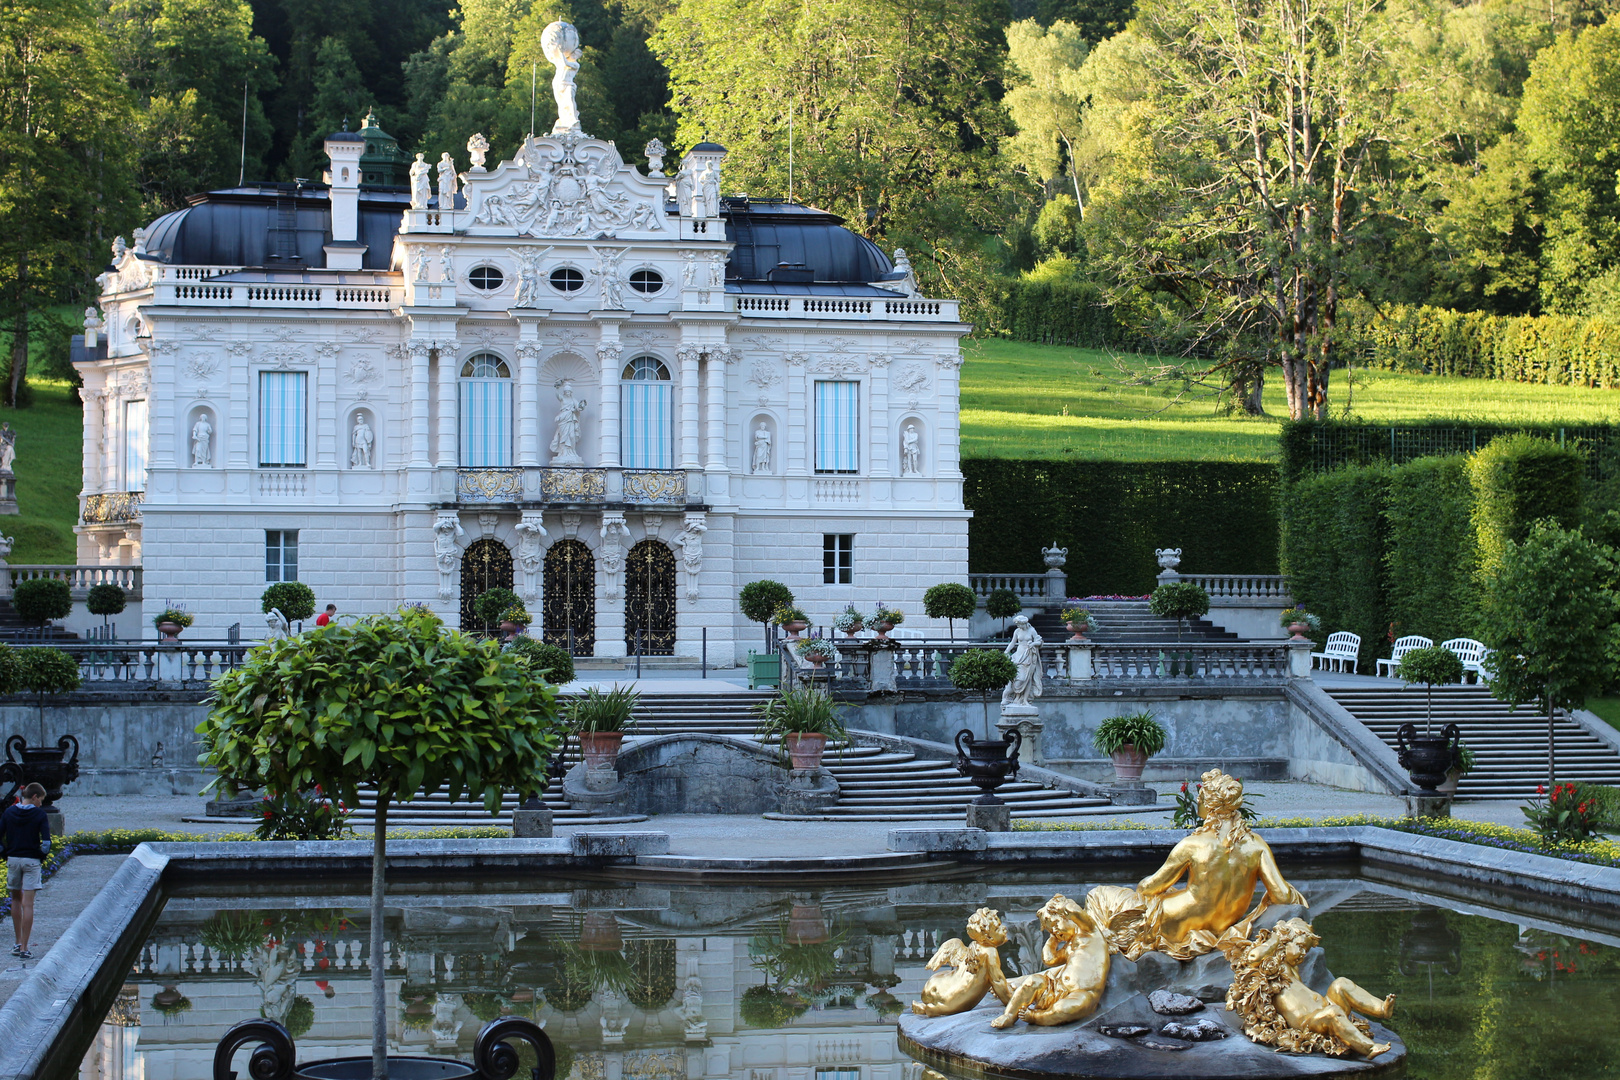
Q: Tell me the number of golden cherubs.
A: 3